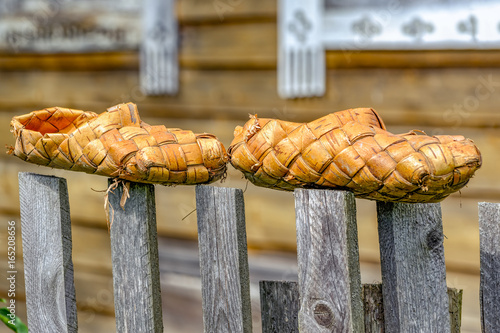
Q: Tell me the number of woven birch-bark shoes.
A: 2